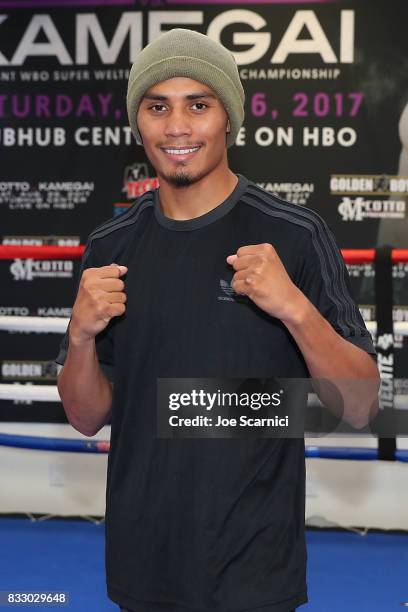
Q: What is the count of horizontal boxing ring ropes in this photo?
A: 4